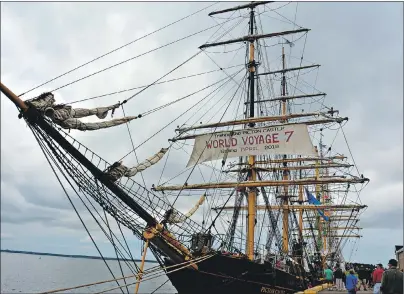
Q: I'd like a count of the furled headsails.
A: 4